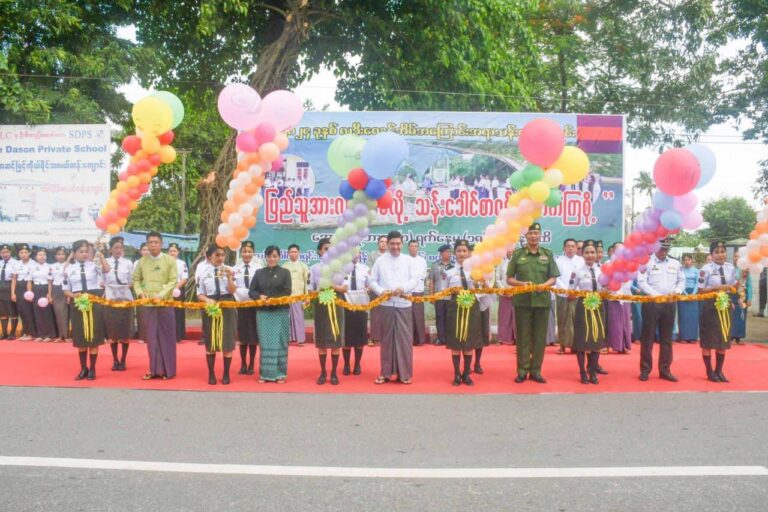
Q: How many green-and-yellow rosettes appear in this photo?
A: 6